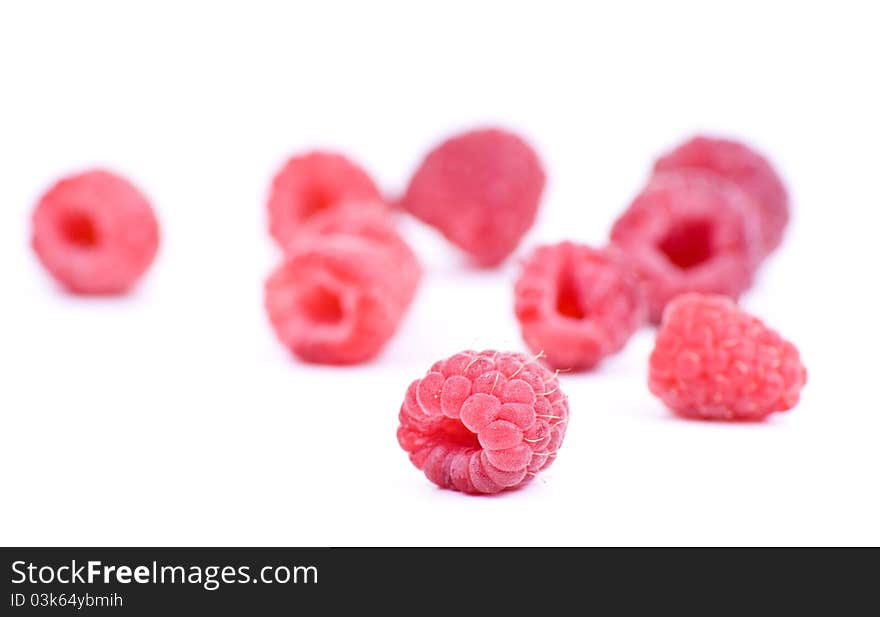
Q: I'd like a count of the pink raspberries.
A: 10